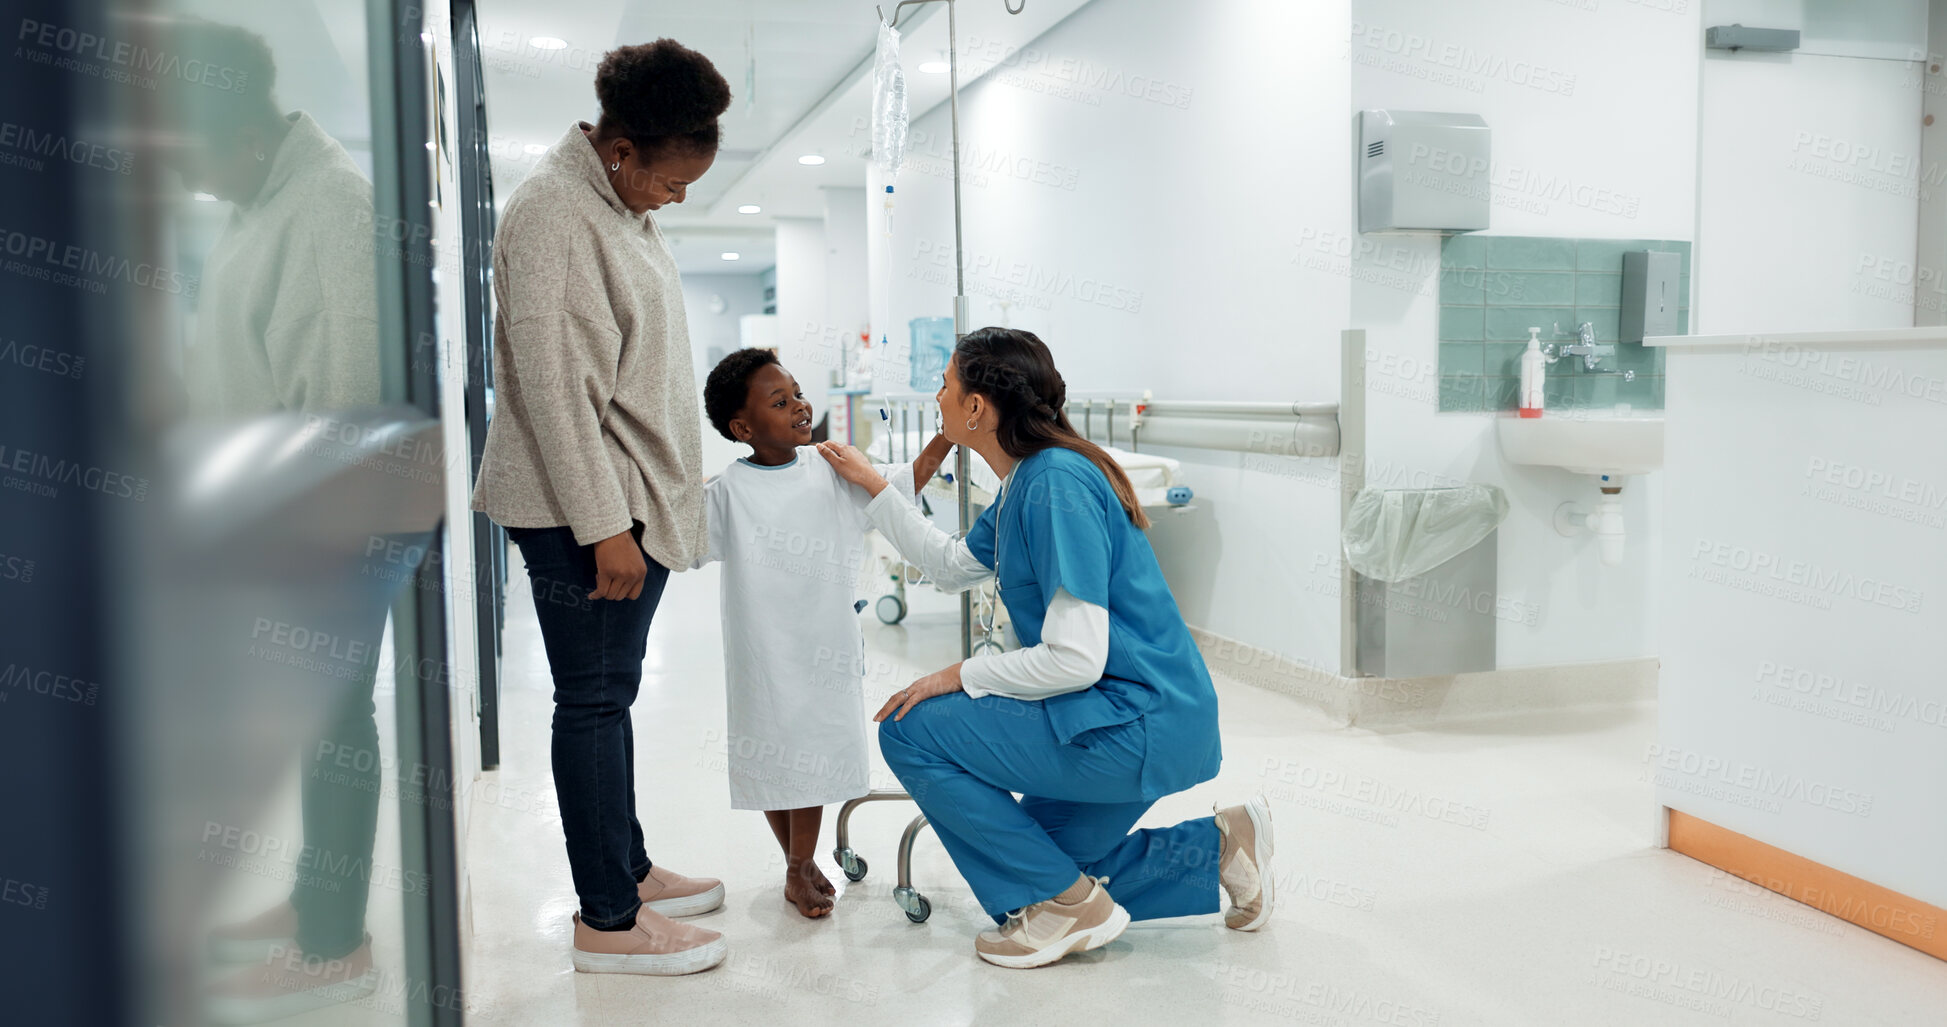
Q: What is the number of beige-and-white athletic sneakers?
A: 2